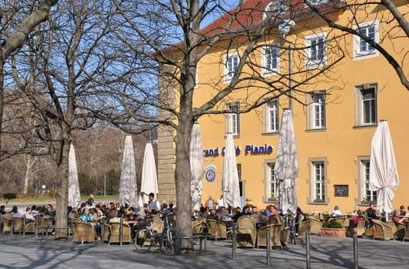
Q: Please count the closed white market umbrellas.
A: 7